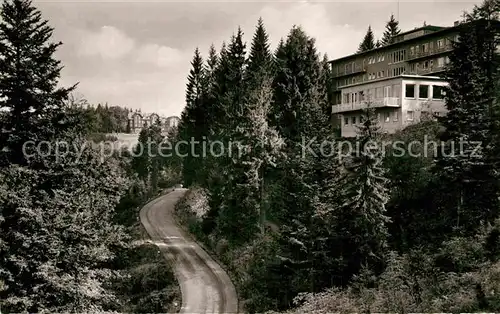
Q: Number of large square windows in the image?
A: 3